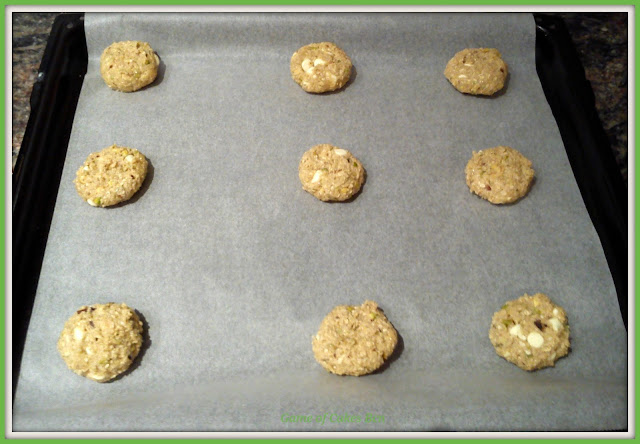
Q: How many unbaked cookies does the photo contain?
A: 9